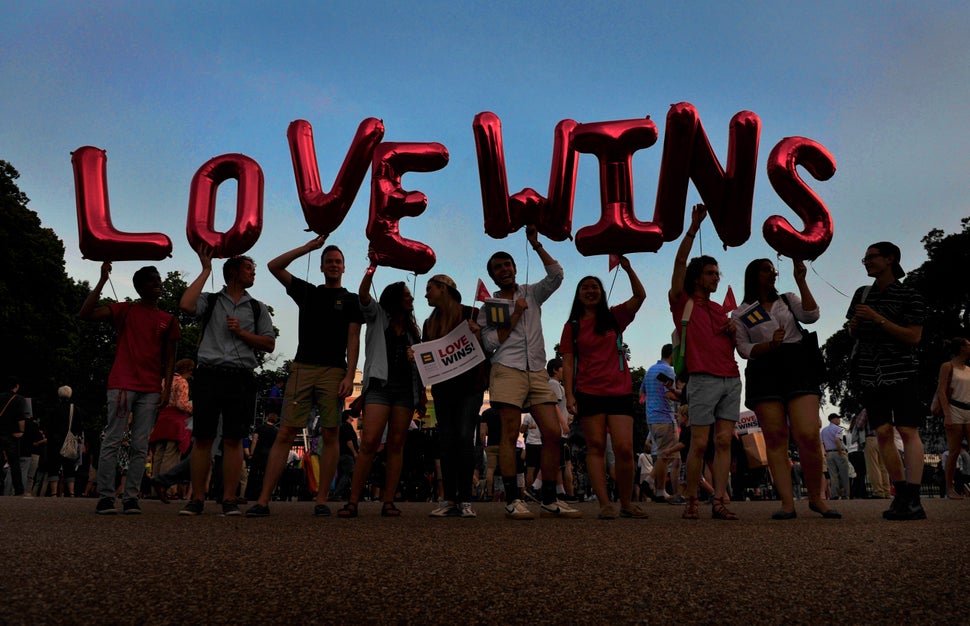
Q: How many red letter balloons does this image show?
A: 8